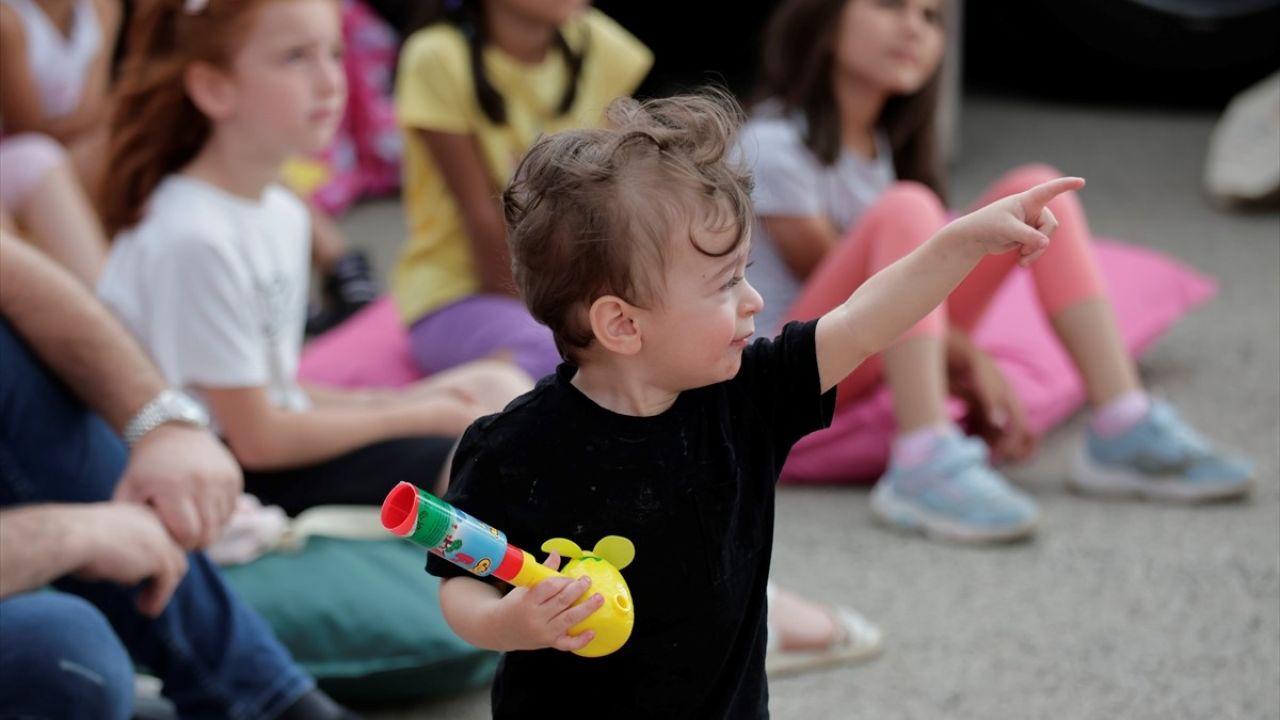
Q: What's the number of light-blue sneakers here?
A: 2